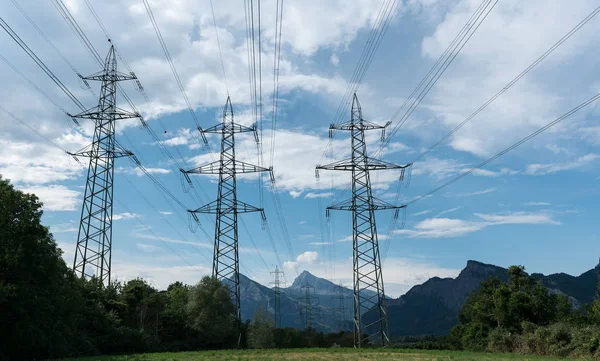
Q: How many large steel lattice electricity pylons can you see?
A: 3